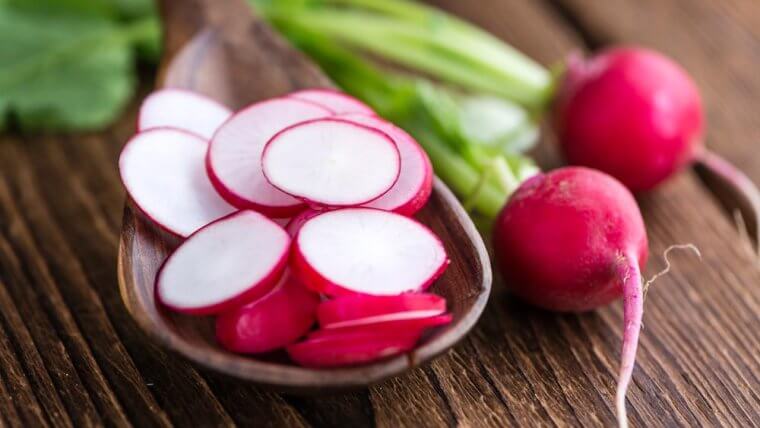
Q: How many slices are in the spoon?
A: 11